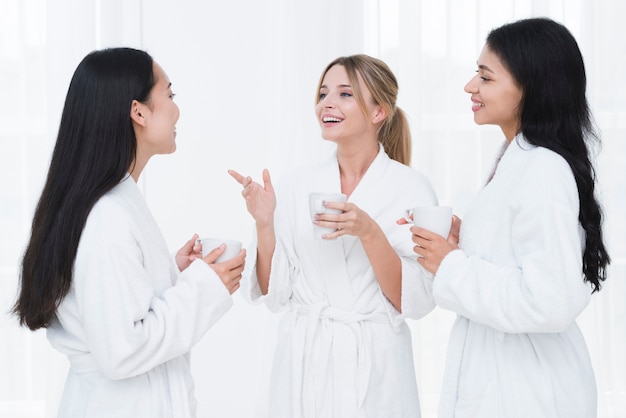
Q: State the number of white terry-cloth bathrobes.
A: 3